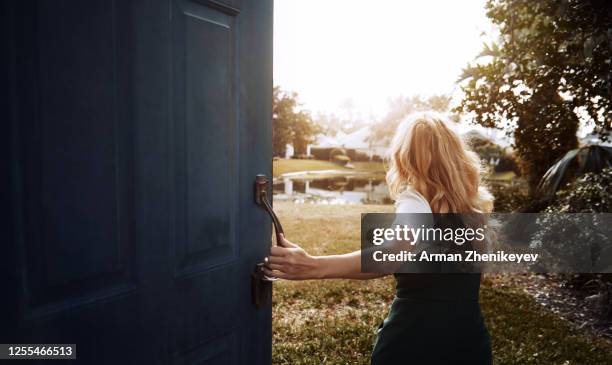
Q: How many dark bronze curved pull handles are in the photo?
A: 1